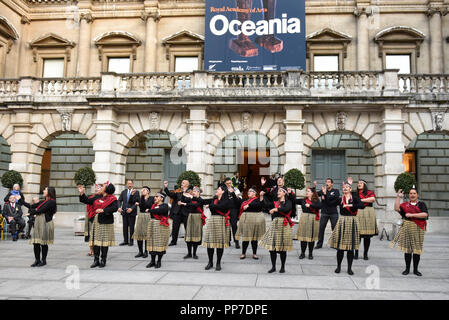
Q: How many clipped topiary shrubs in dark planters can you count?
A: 5